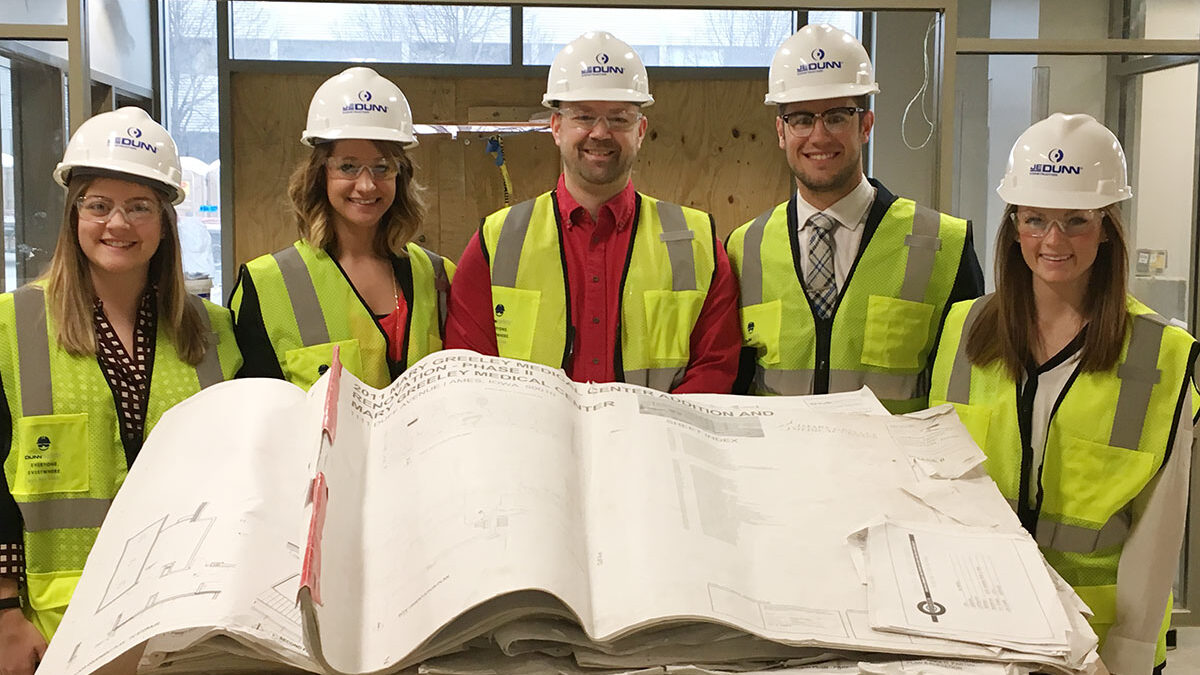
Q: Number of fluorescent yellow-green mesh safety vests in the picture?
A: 5